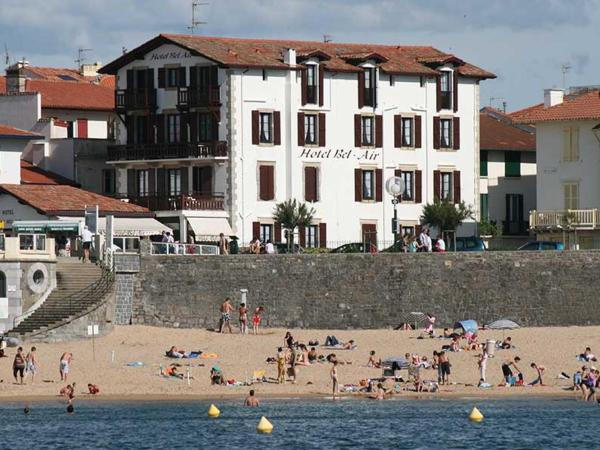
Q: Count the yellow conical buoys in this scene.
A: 3